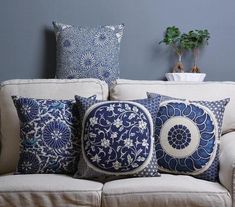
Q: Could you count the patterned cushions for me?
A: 4